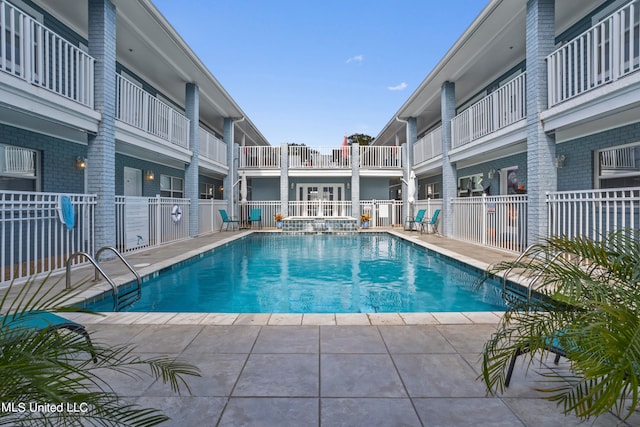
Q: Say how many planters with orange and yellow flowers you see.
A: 2